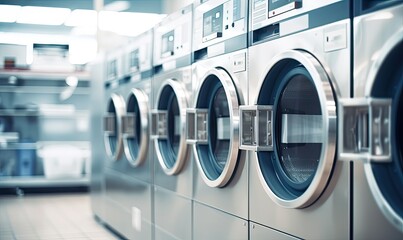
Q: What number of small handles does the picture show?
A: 6